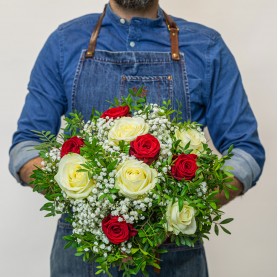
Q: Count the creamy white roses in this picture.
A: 5